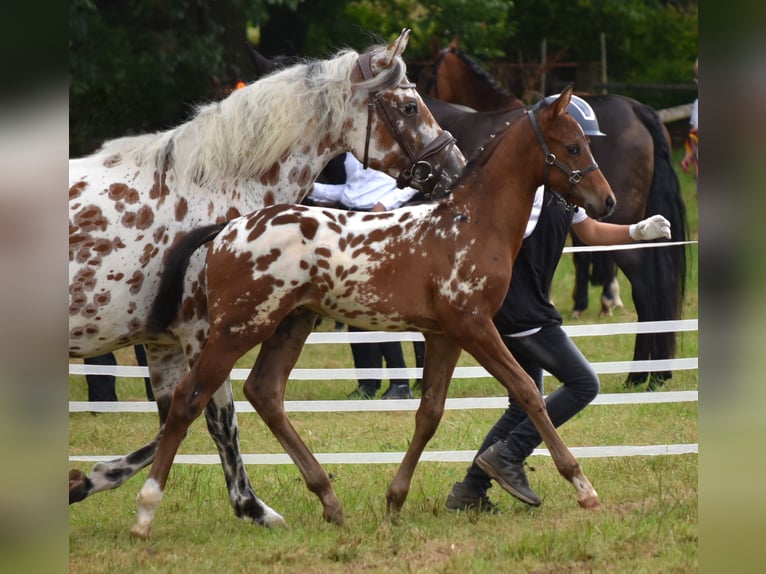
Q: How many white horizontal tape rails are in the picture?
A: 5